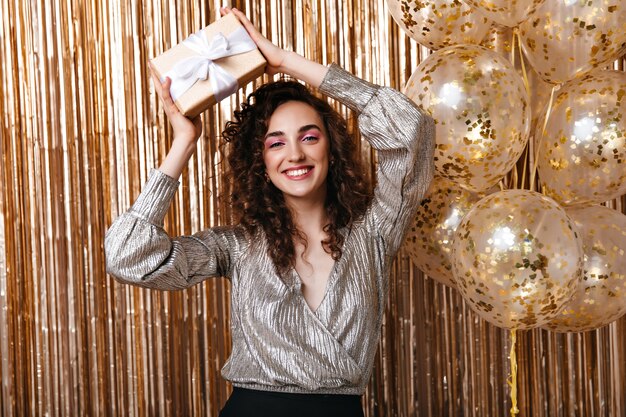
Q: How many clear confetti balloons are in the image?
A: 8